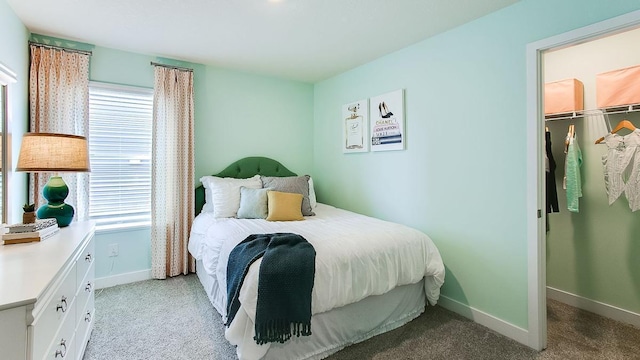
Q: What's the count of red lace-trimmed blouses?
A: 0